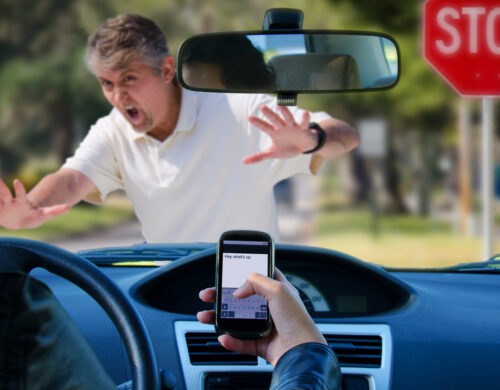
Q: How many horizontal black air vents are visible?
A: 2